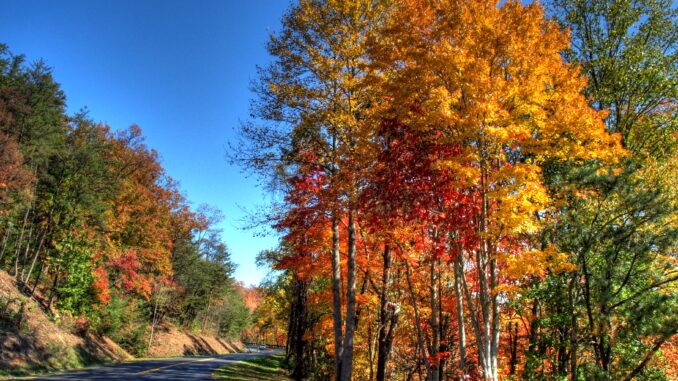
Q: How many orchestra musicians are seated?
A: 0